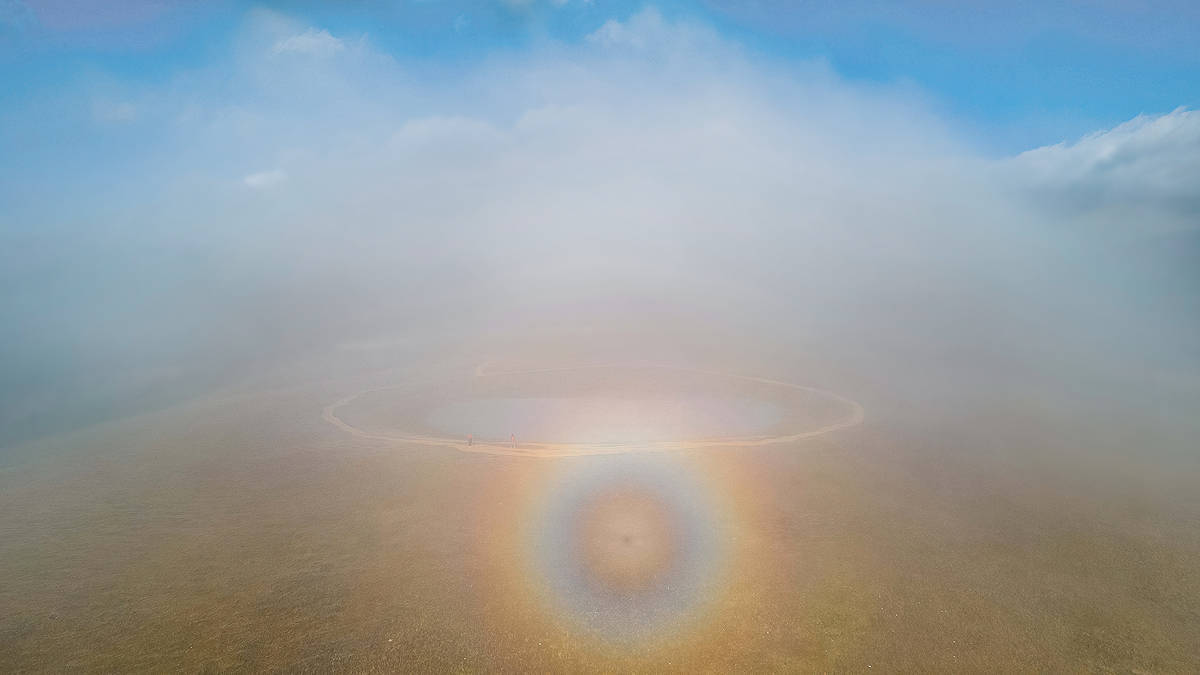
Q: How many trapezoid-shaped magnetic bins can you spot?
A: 0